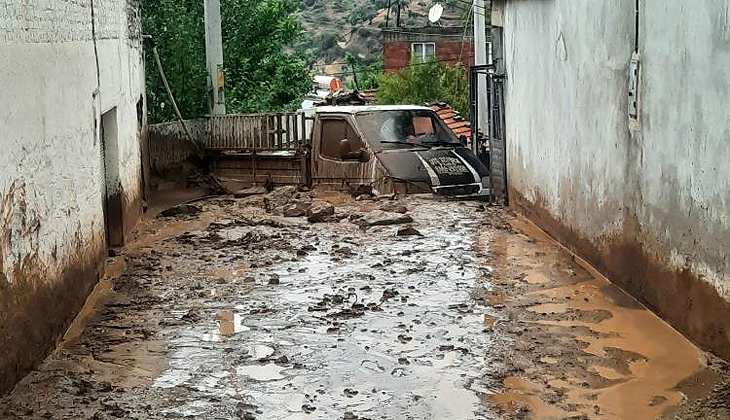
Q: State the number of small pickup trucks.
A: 1